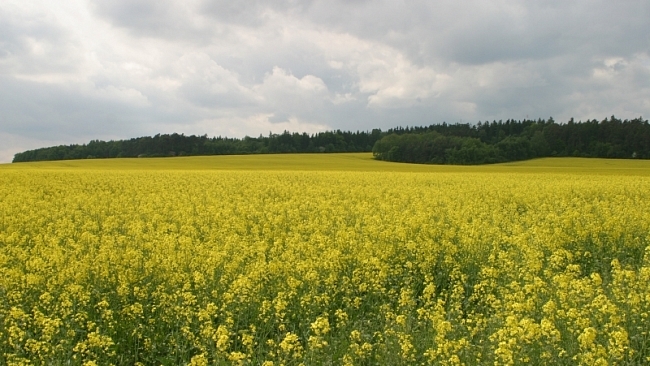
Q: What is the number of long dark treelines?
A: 1